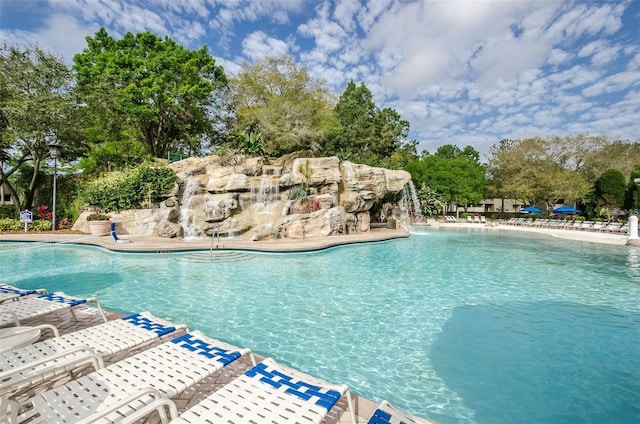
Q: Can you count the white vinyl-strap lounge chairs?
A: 6